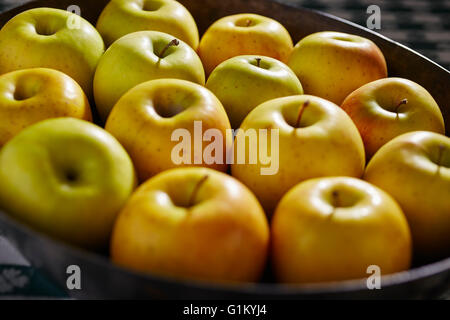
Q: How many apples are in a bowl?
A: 14